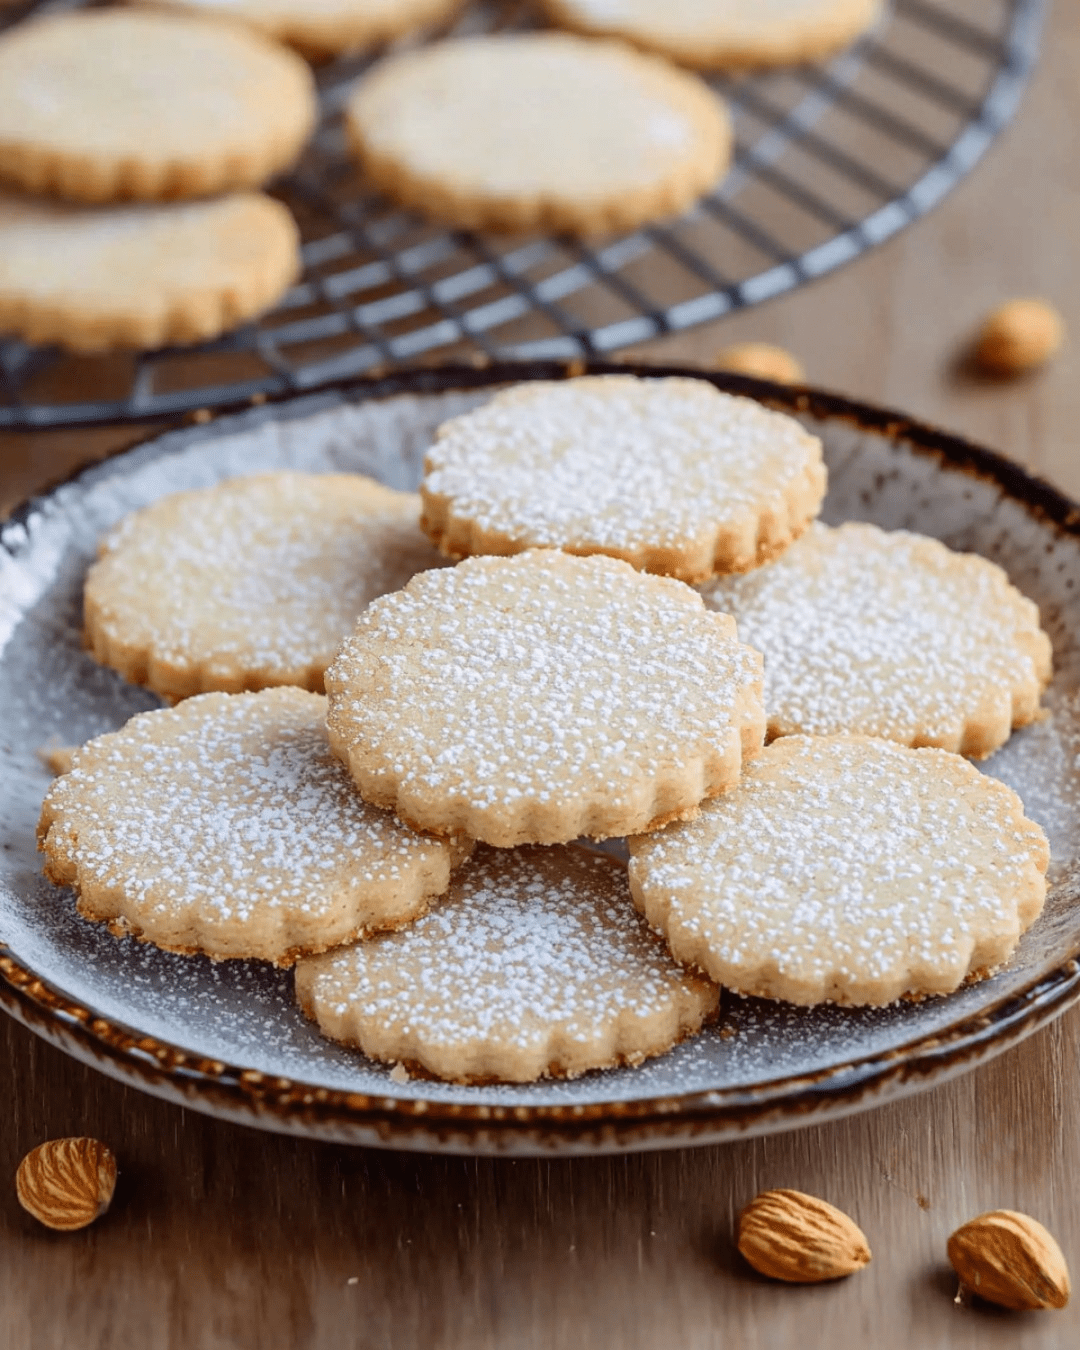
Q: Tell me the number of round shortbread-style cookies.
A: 12